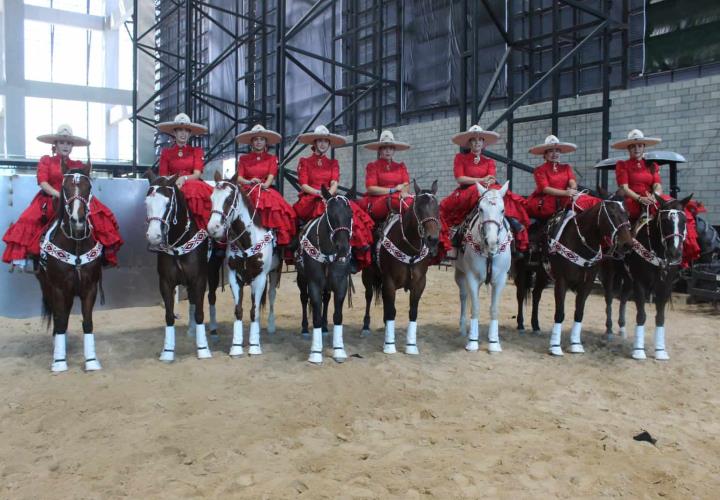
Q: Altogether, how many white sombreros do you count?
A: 8